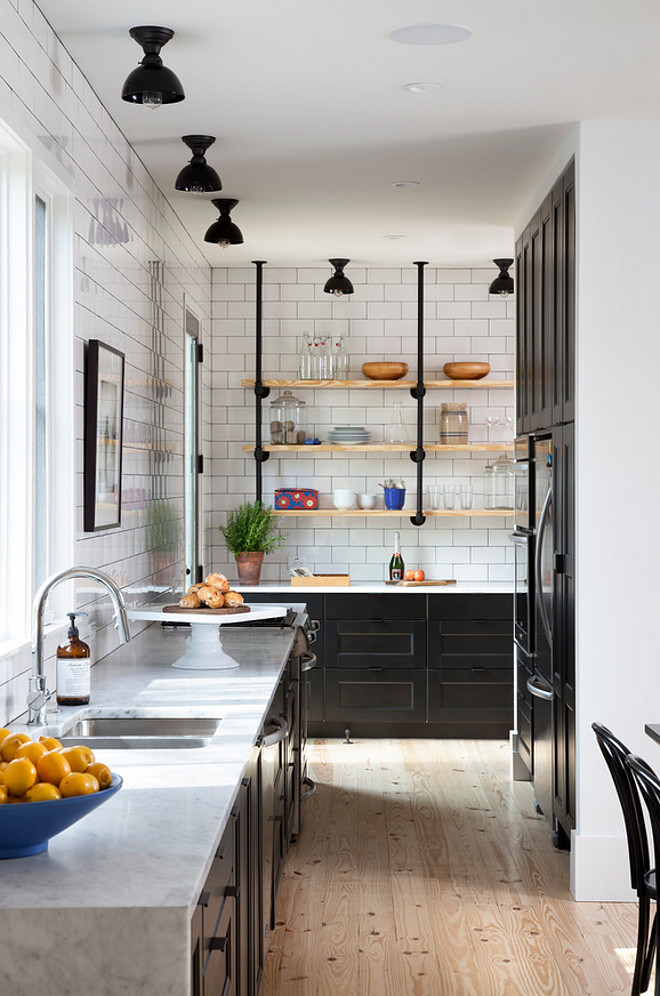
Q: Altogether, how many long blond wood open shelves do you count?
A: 3